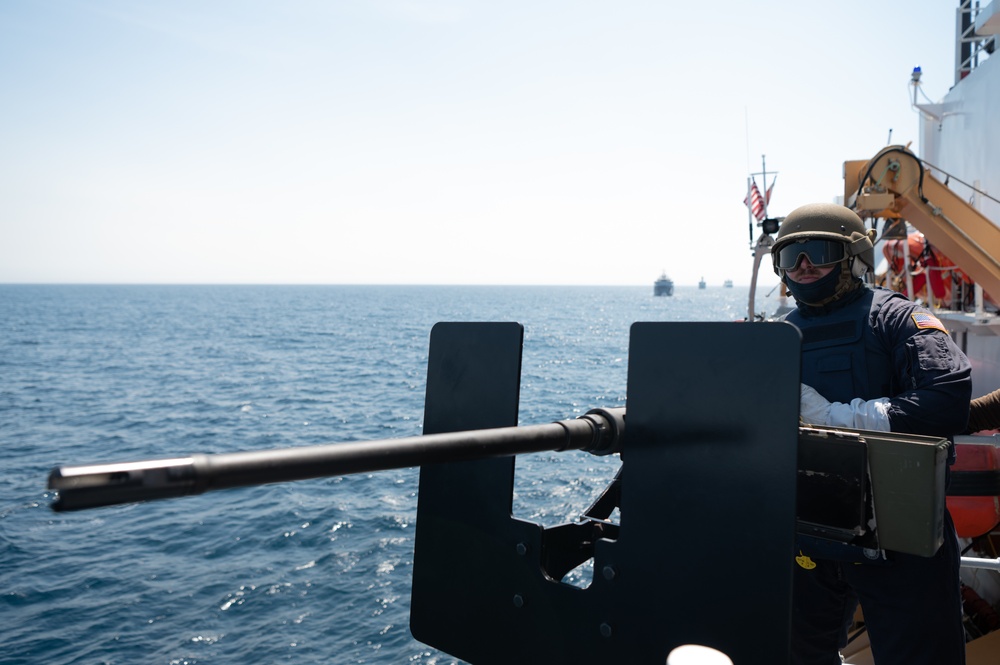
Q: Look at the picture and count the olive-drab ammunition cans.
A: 1